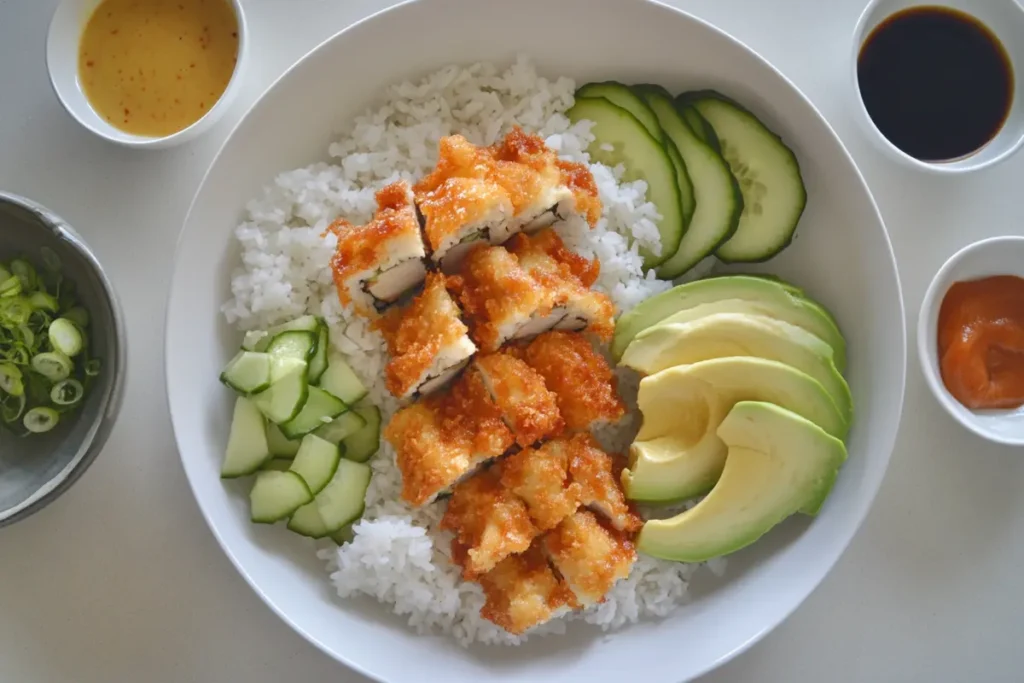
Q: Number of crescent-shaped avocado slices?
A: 4